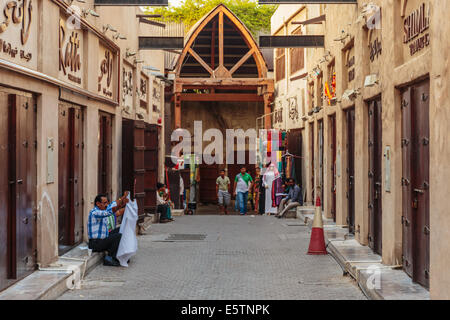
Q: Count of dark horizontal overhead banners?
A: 4